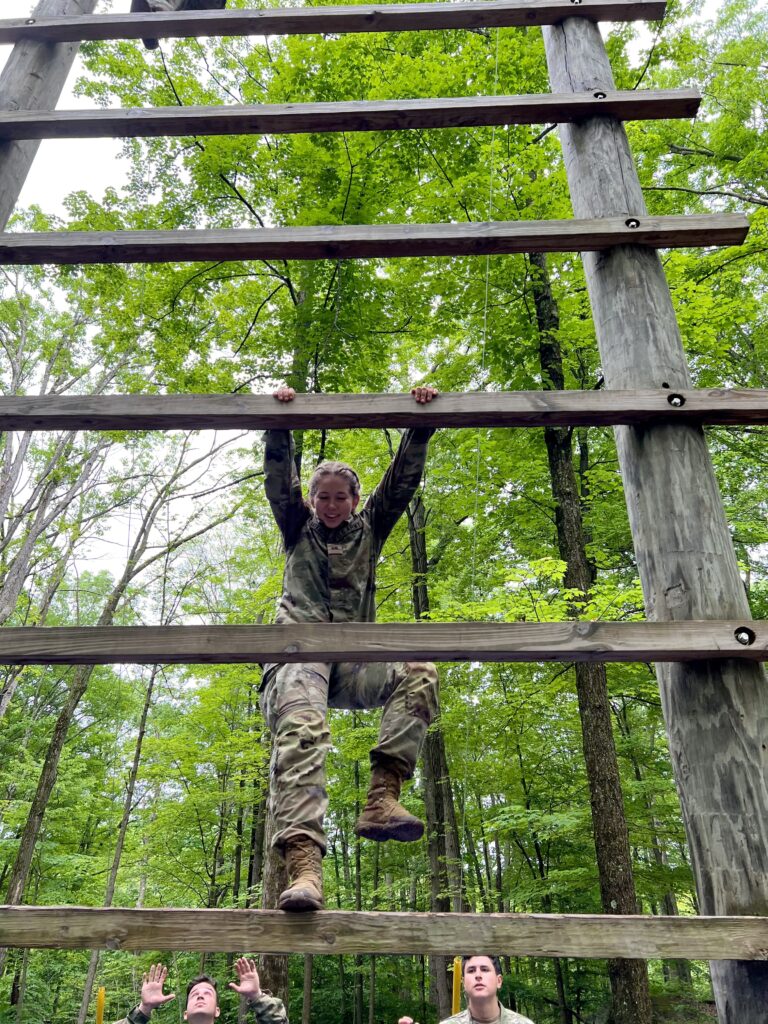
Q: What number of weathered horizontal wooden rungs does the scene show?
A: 6